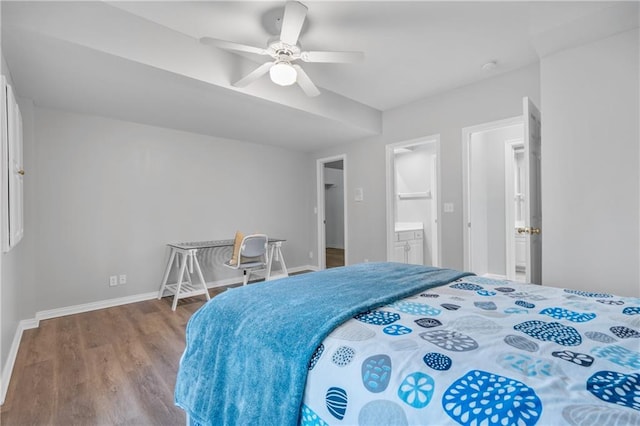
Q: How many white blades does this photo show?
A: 5